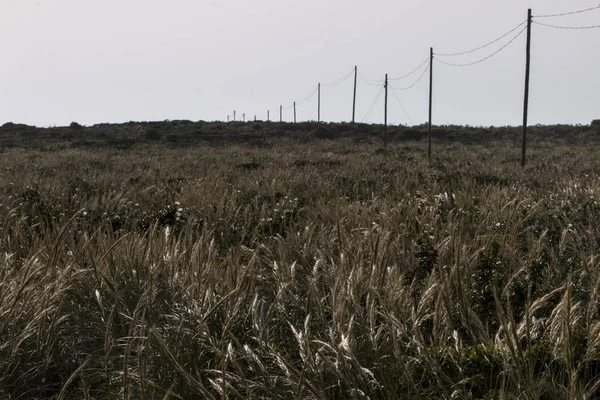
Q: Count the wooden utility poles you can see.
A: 12